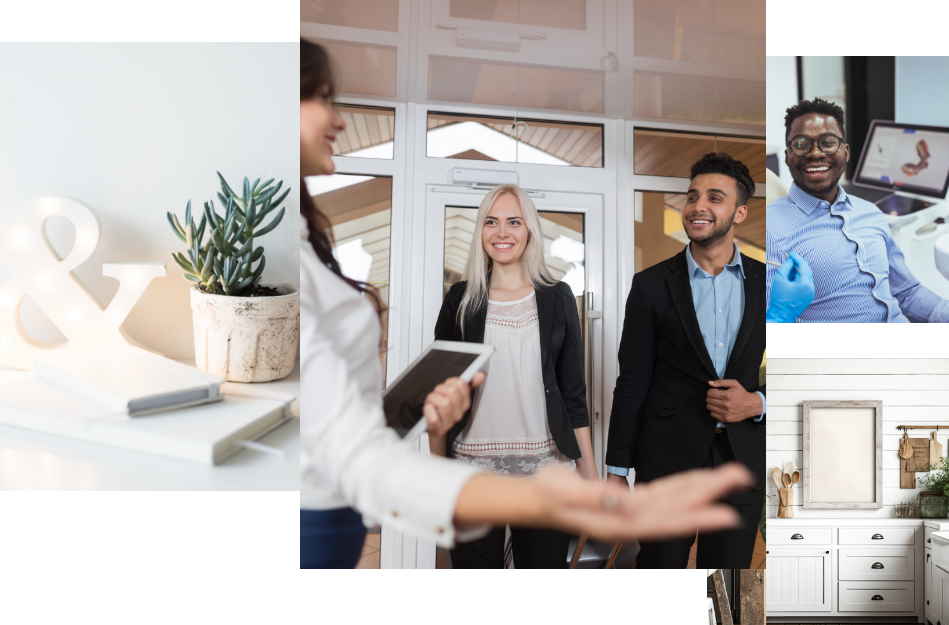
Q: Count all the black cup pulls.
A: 4